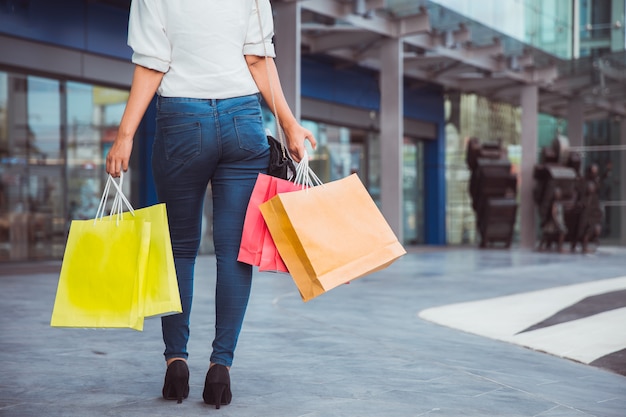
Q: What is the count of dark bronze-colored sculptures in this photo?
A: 2